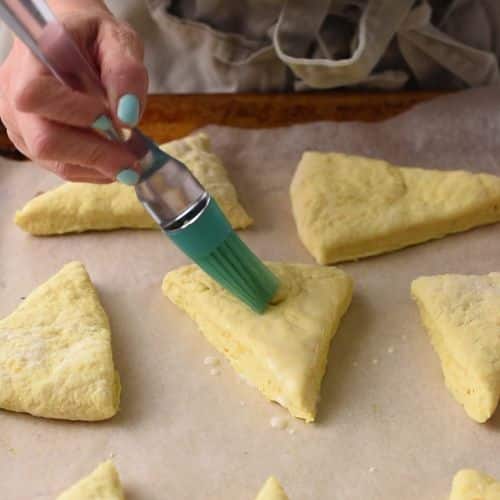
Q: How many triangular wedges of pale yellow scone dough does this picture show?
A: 8